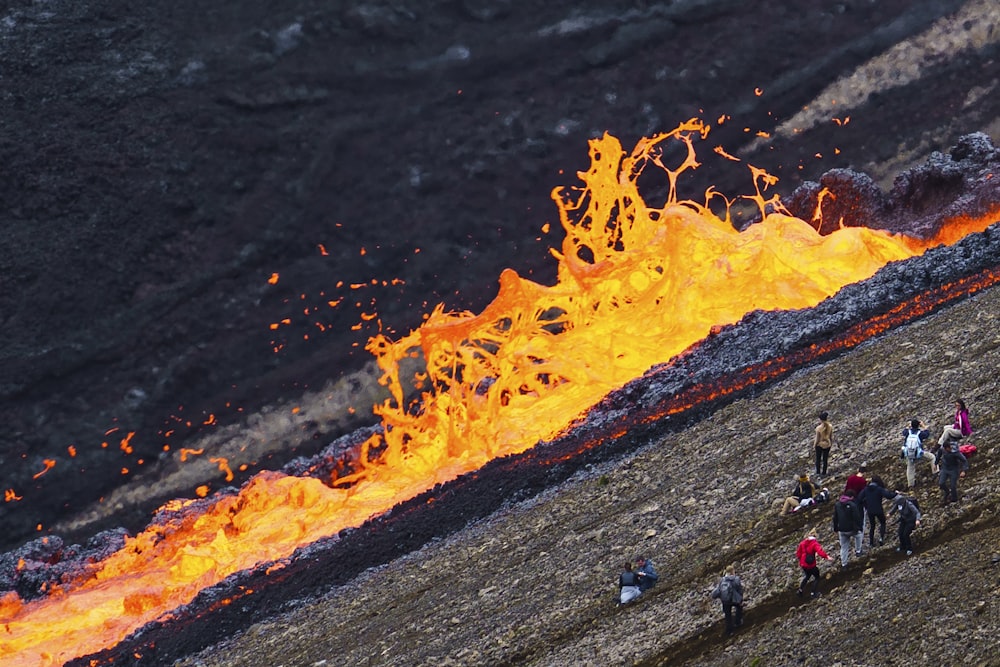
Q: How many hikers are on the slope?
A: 13